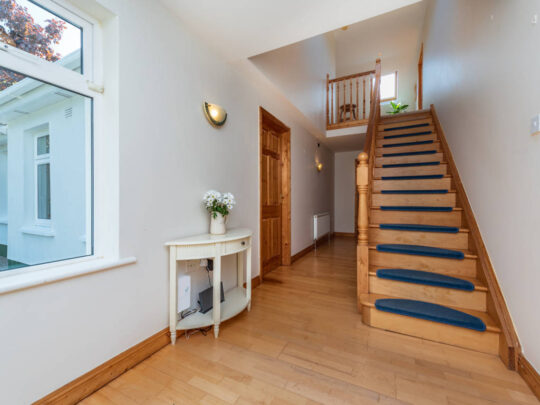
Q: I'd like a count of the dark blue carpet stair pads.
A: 12